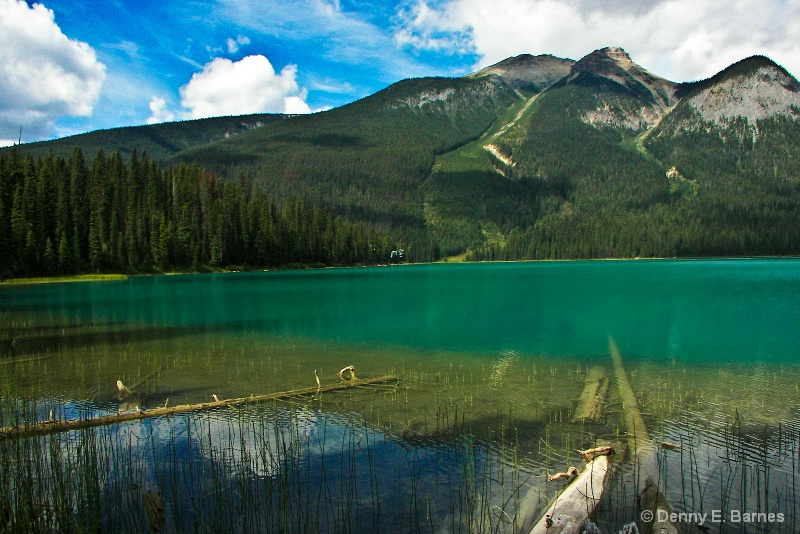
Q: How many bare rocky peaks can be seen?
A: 3